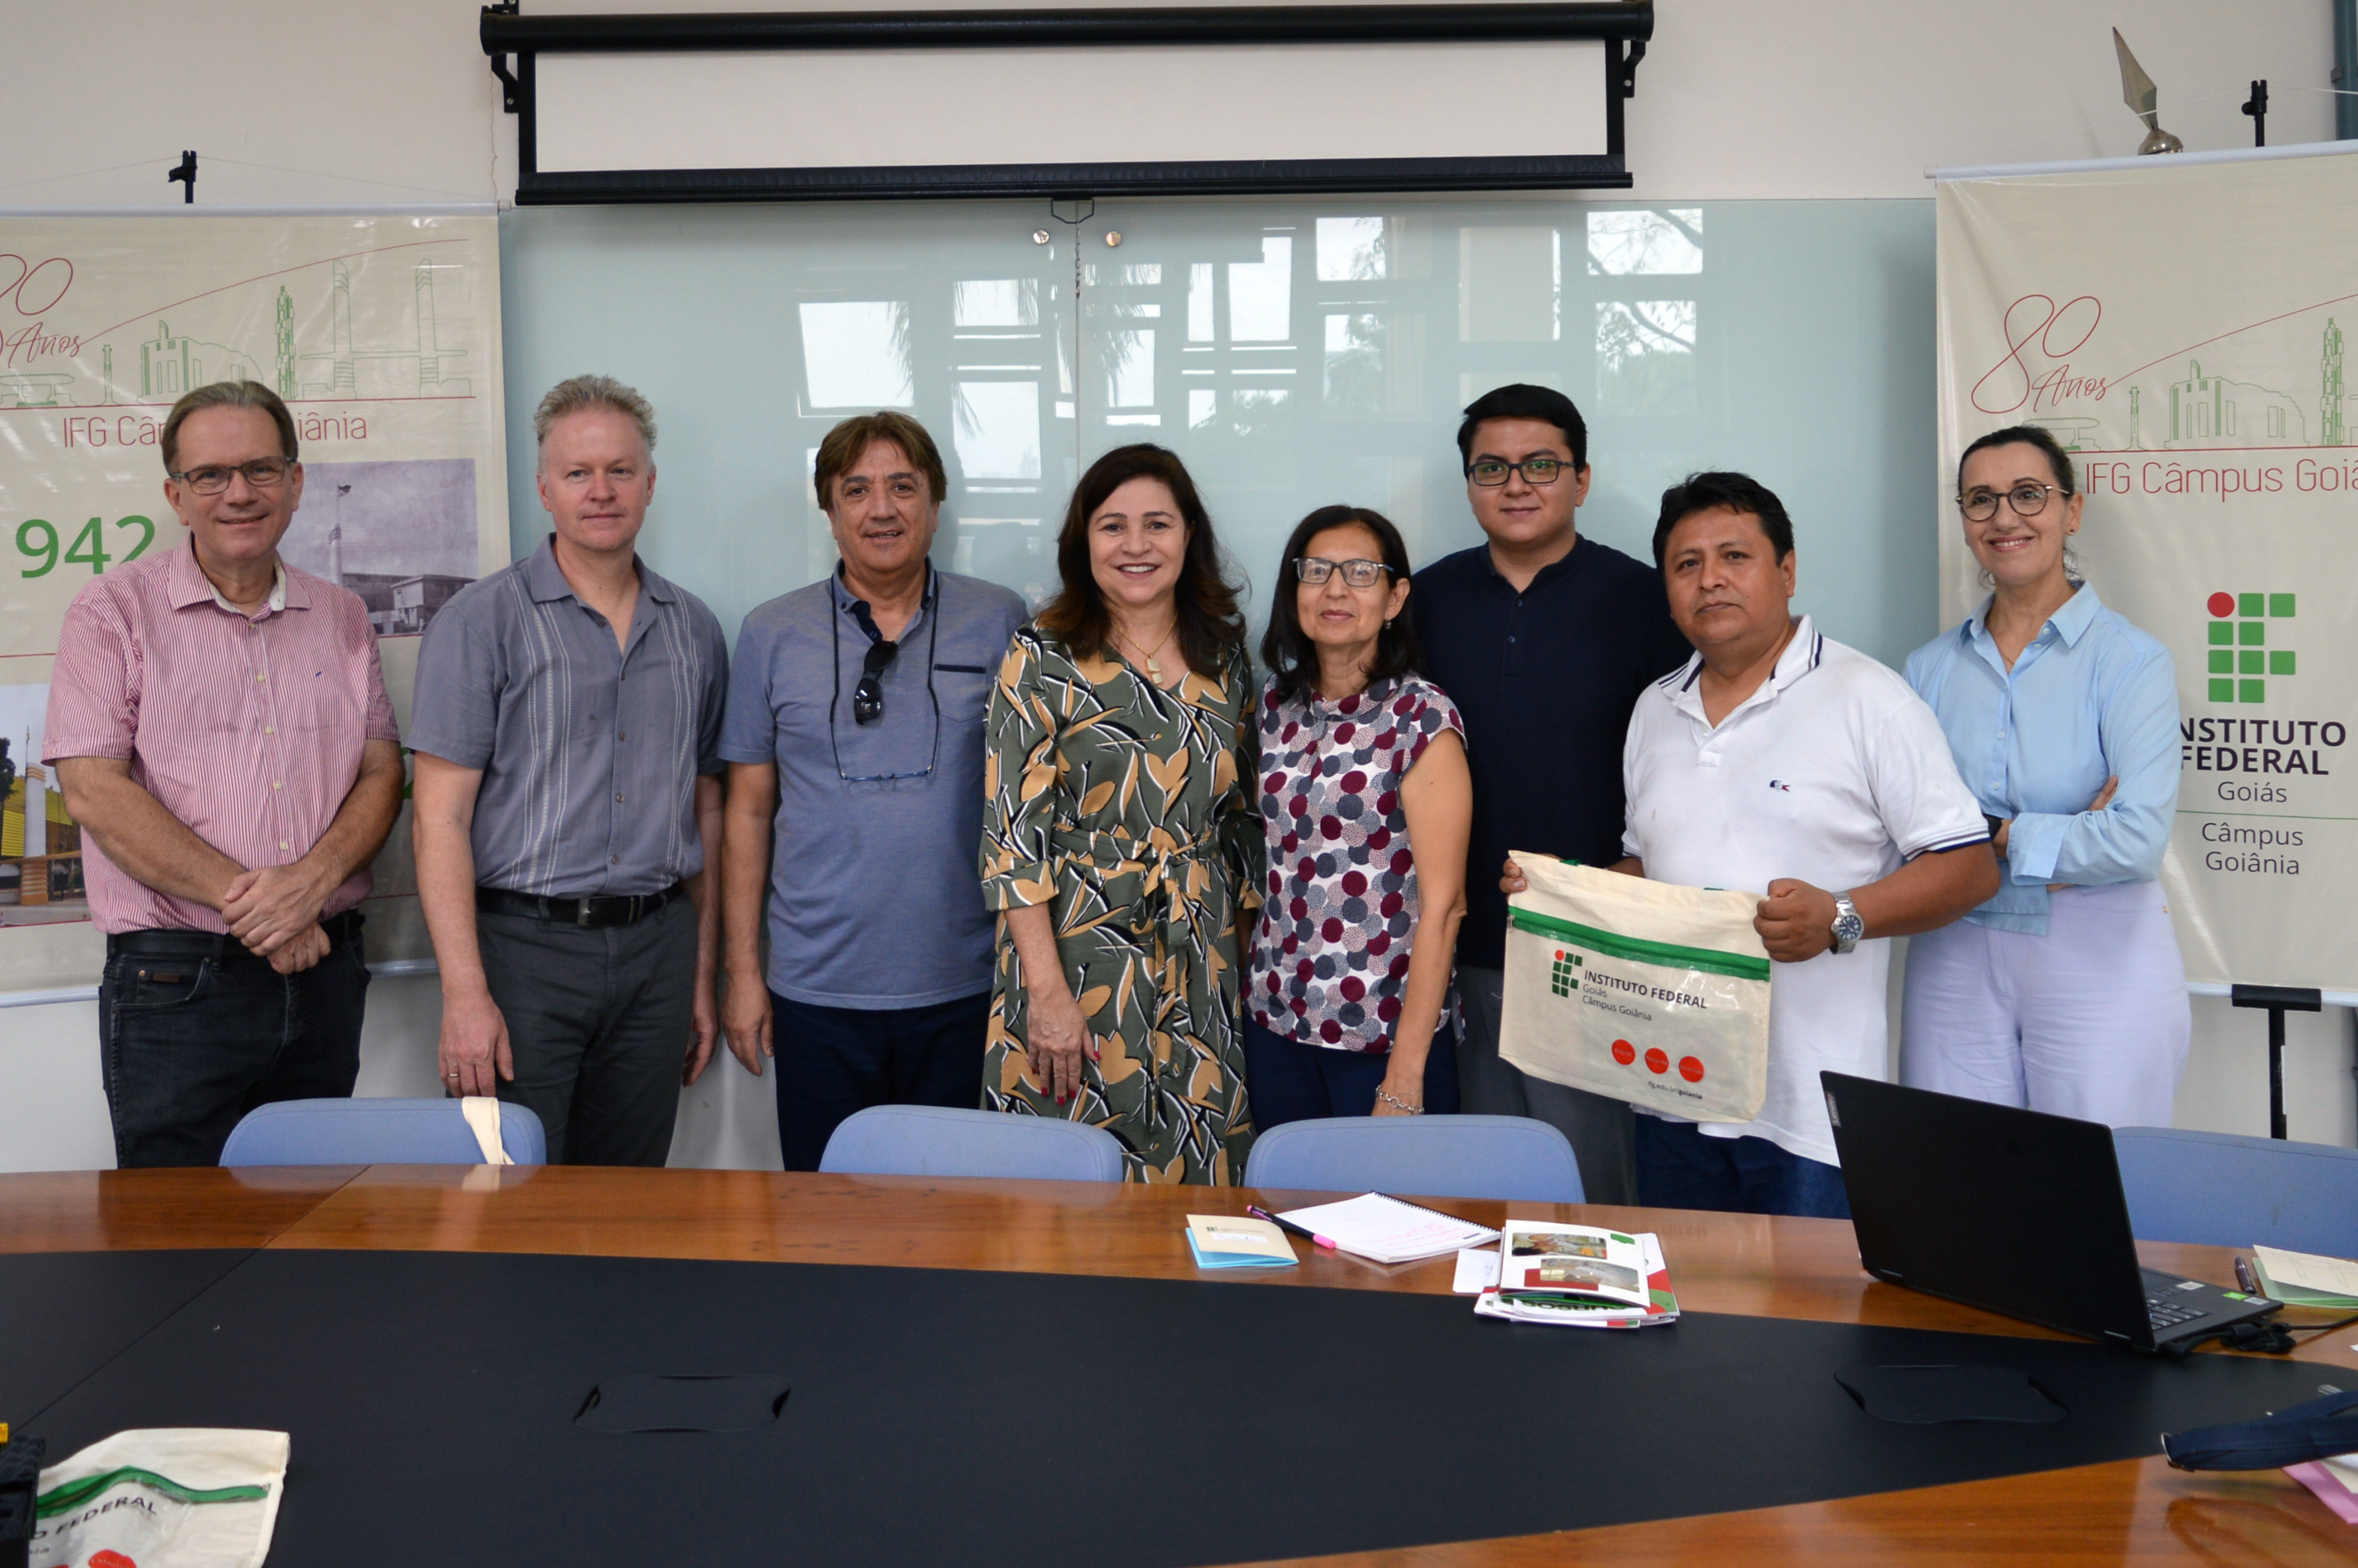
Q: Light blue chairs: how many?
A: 4